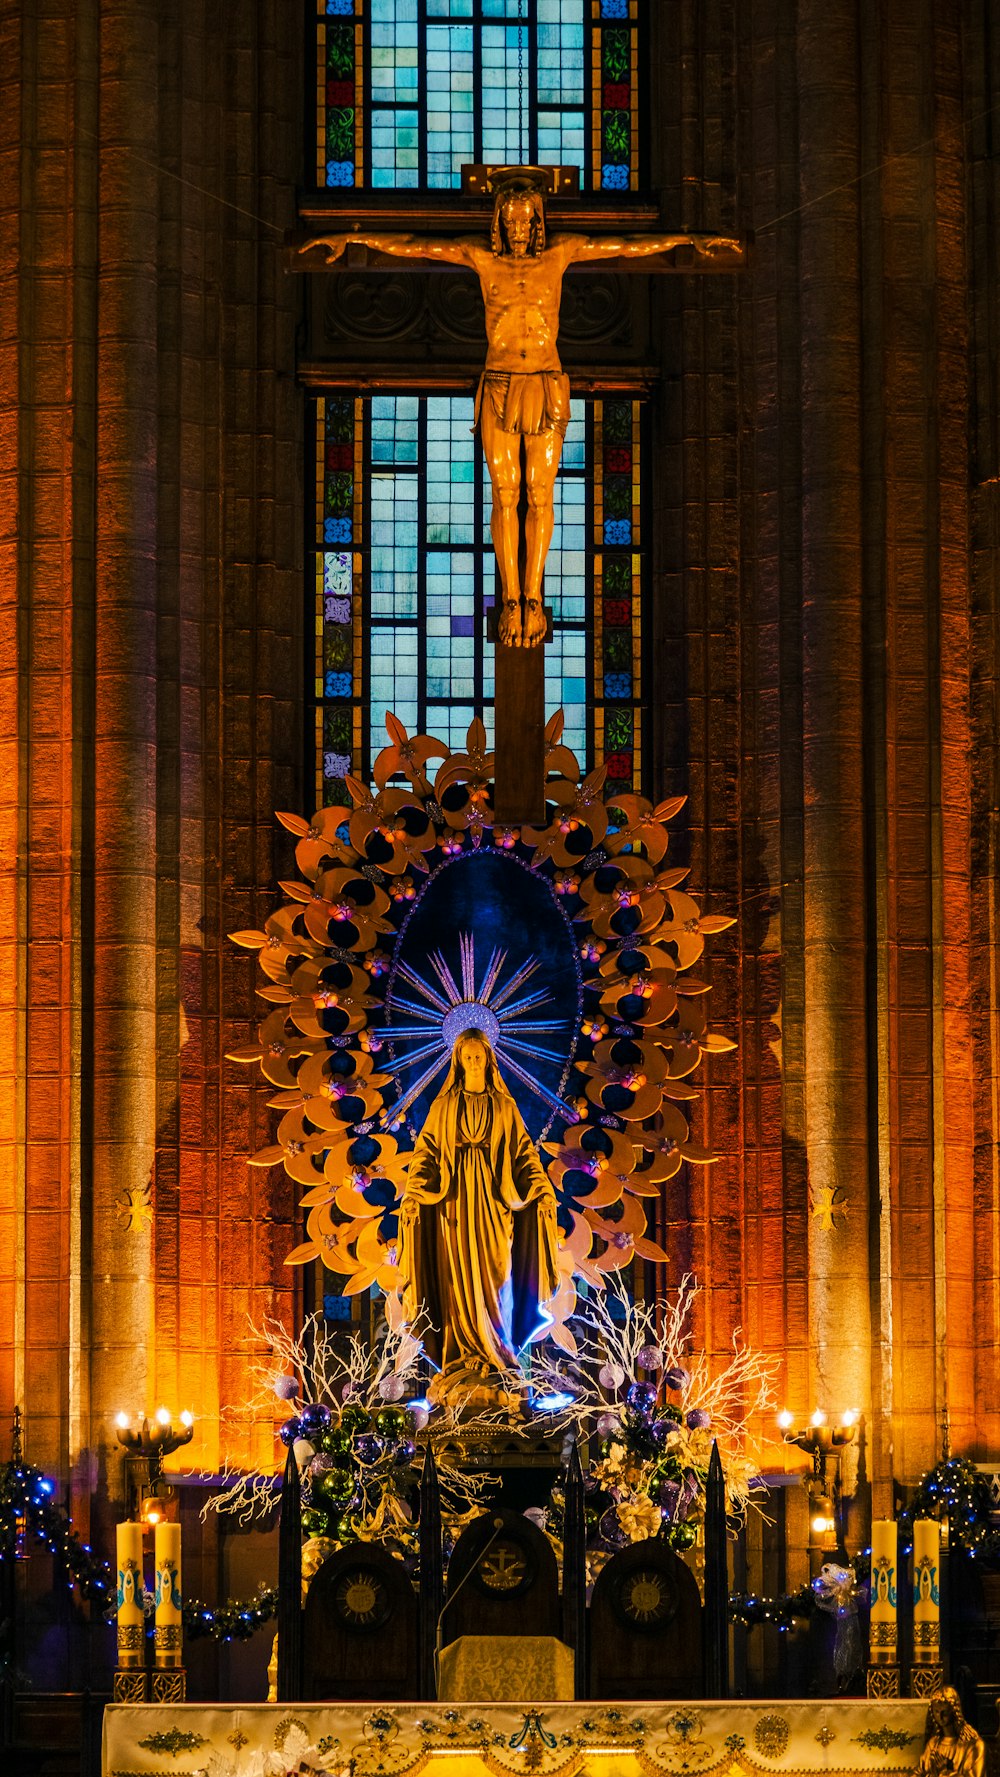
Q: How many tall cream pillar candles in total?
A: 4